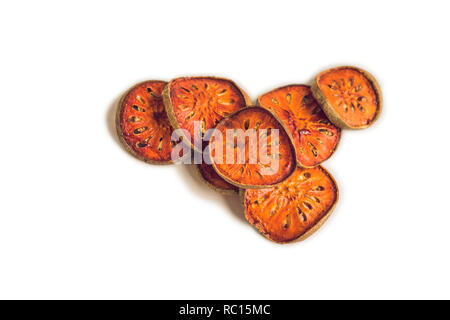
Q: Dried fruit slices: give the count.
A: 7